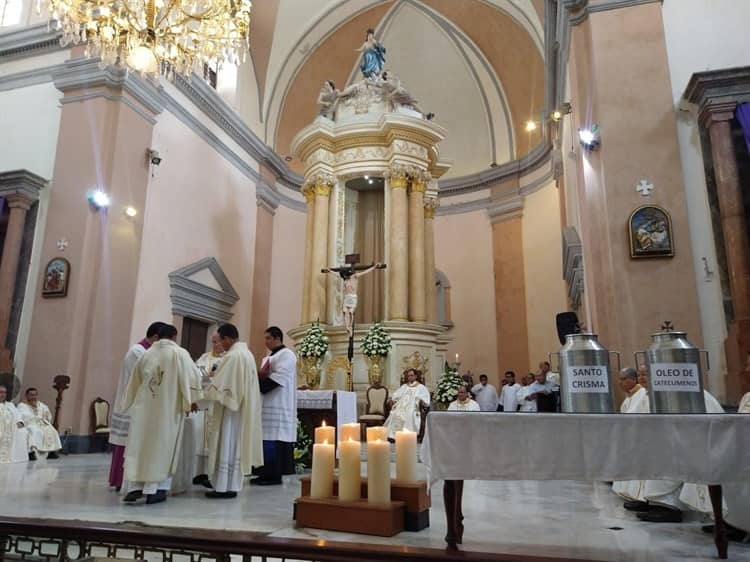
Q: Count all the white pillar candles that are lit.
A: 7